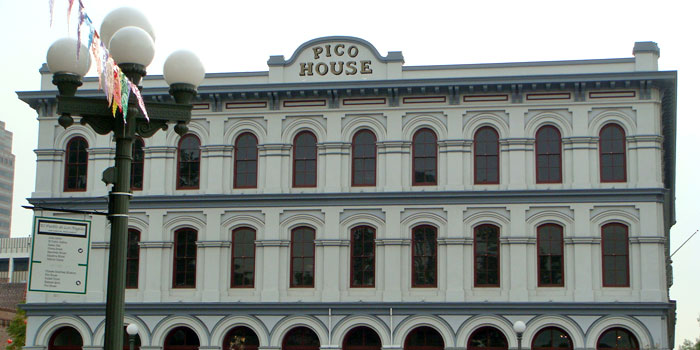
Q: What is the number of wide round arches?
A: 10